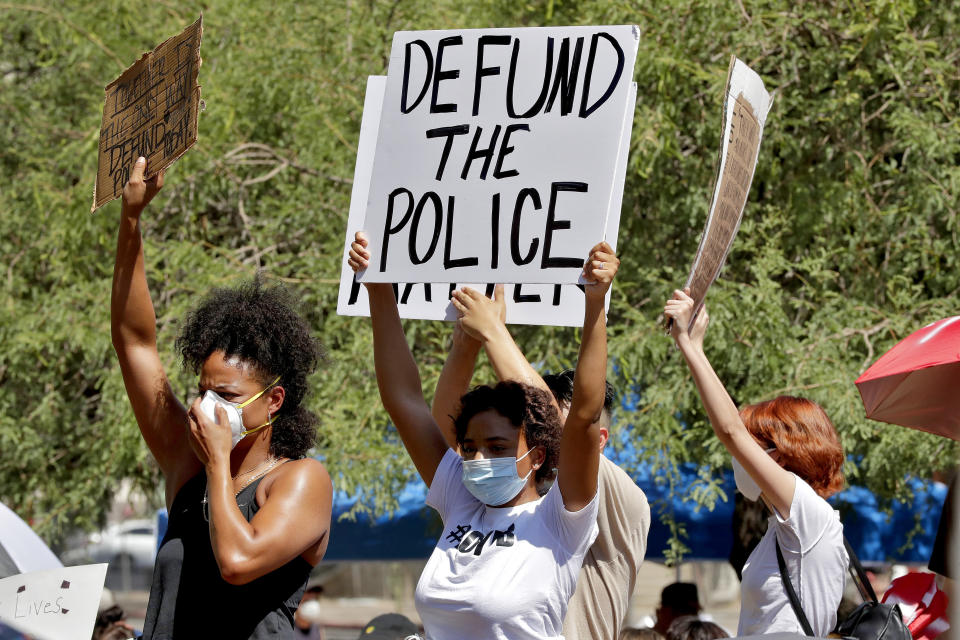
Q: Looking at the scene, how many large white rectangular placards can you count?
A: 2